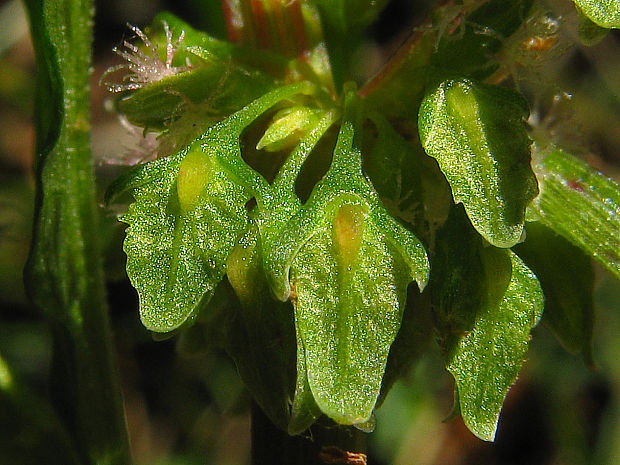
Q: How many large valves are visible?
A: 4